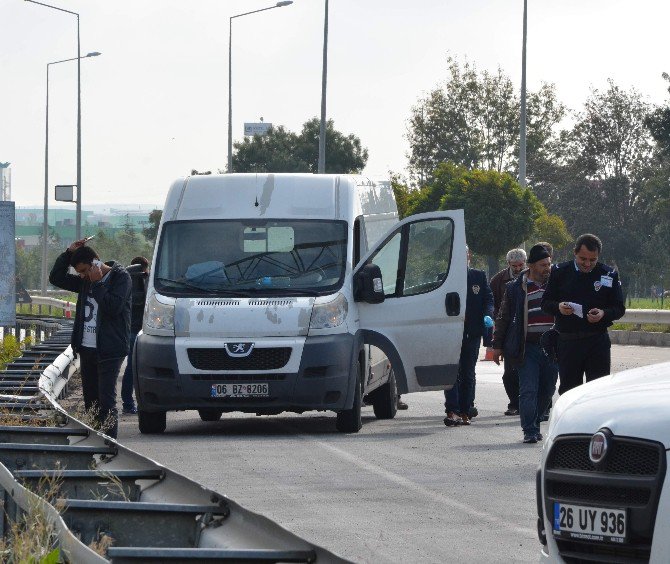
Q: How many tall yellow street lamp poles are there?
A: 0